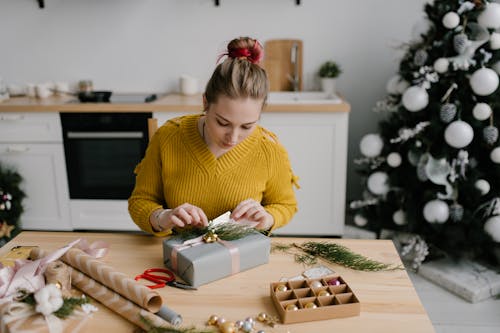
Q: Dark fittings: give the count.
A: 3